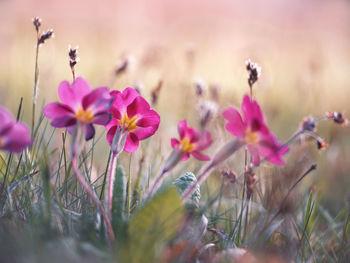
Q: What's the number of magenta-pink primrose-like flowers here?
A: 5